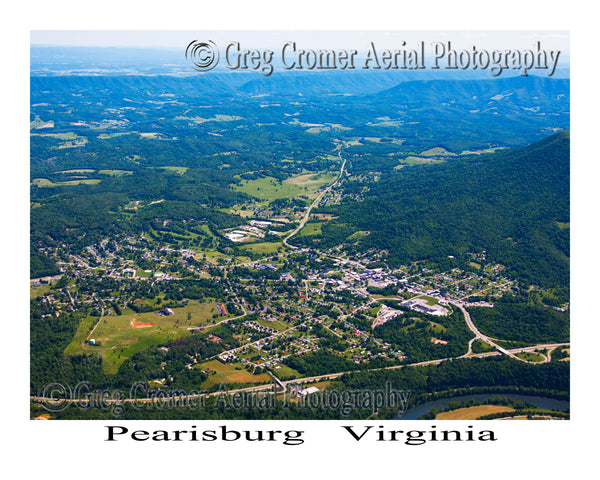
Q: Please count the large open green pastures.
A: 2